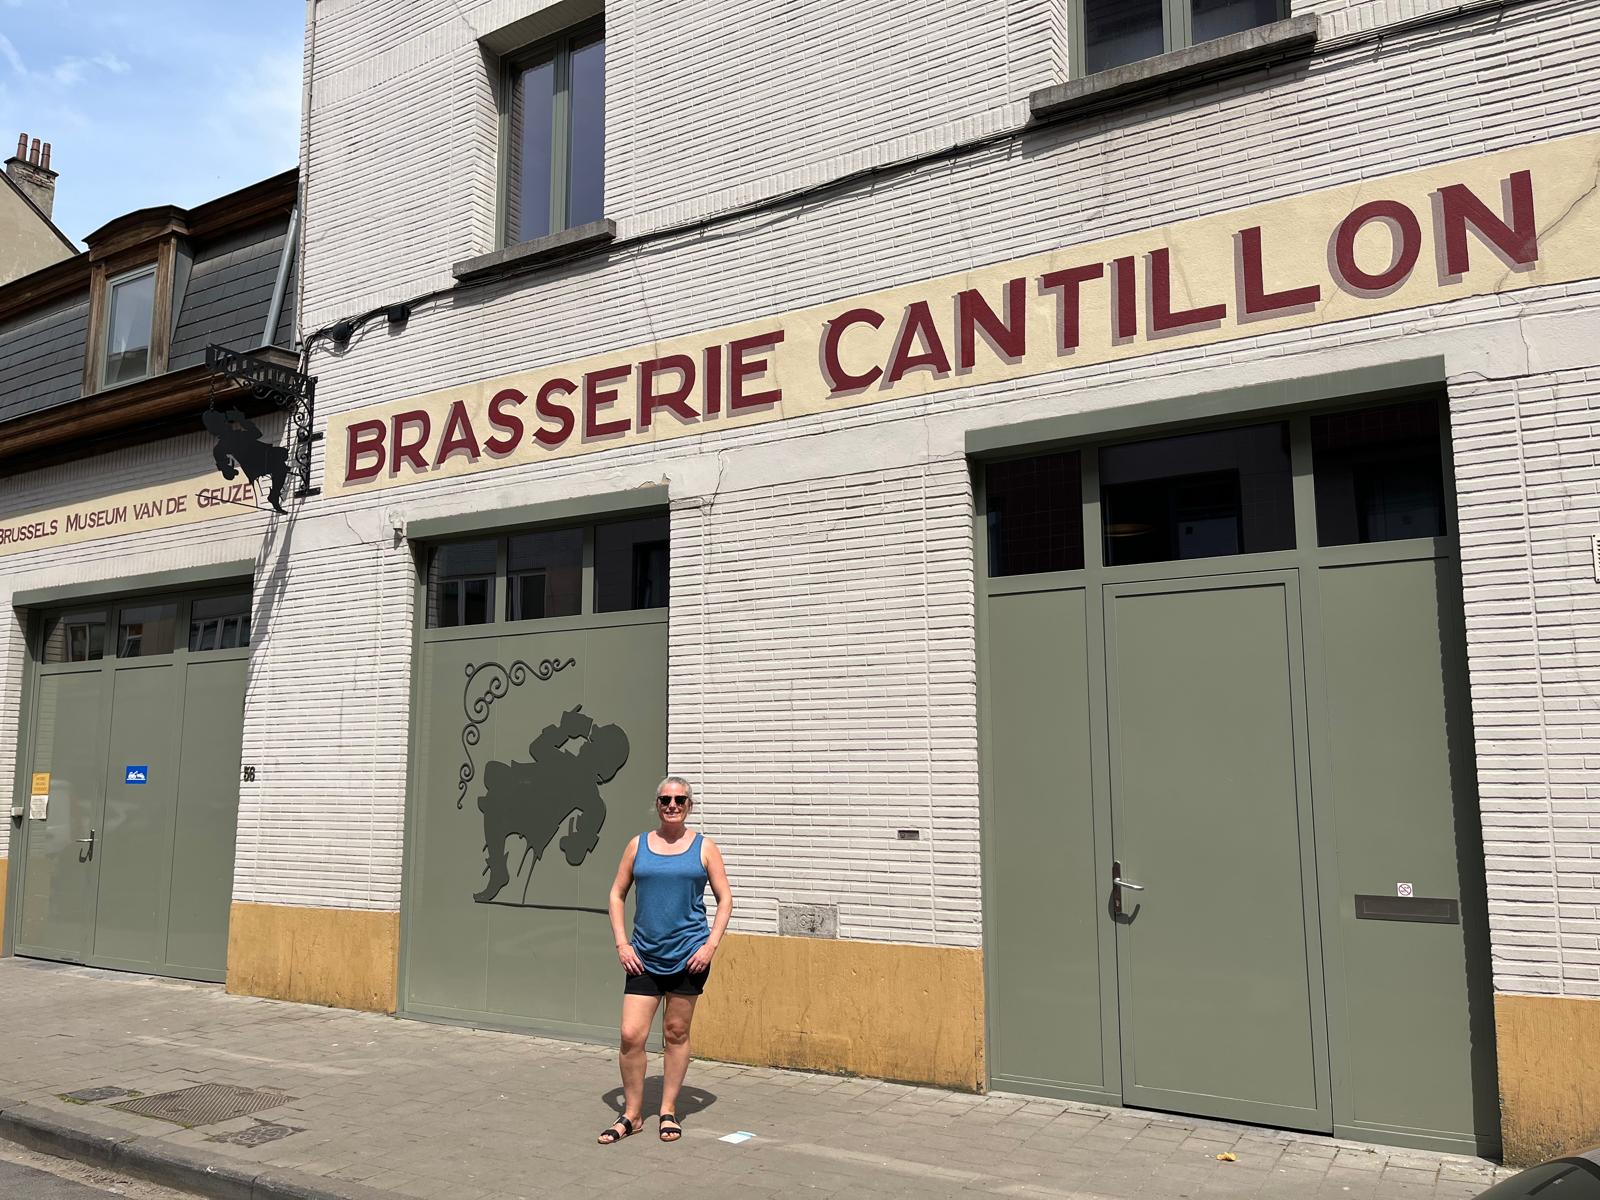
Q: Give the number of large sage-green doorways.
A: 3